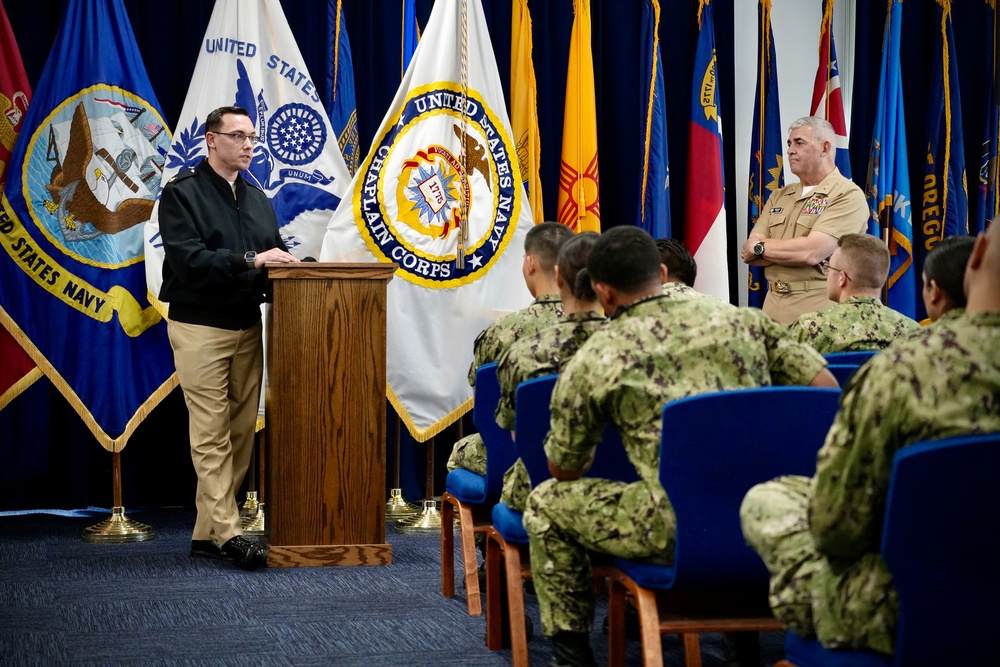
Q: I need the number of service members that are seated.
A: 7